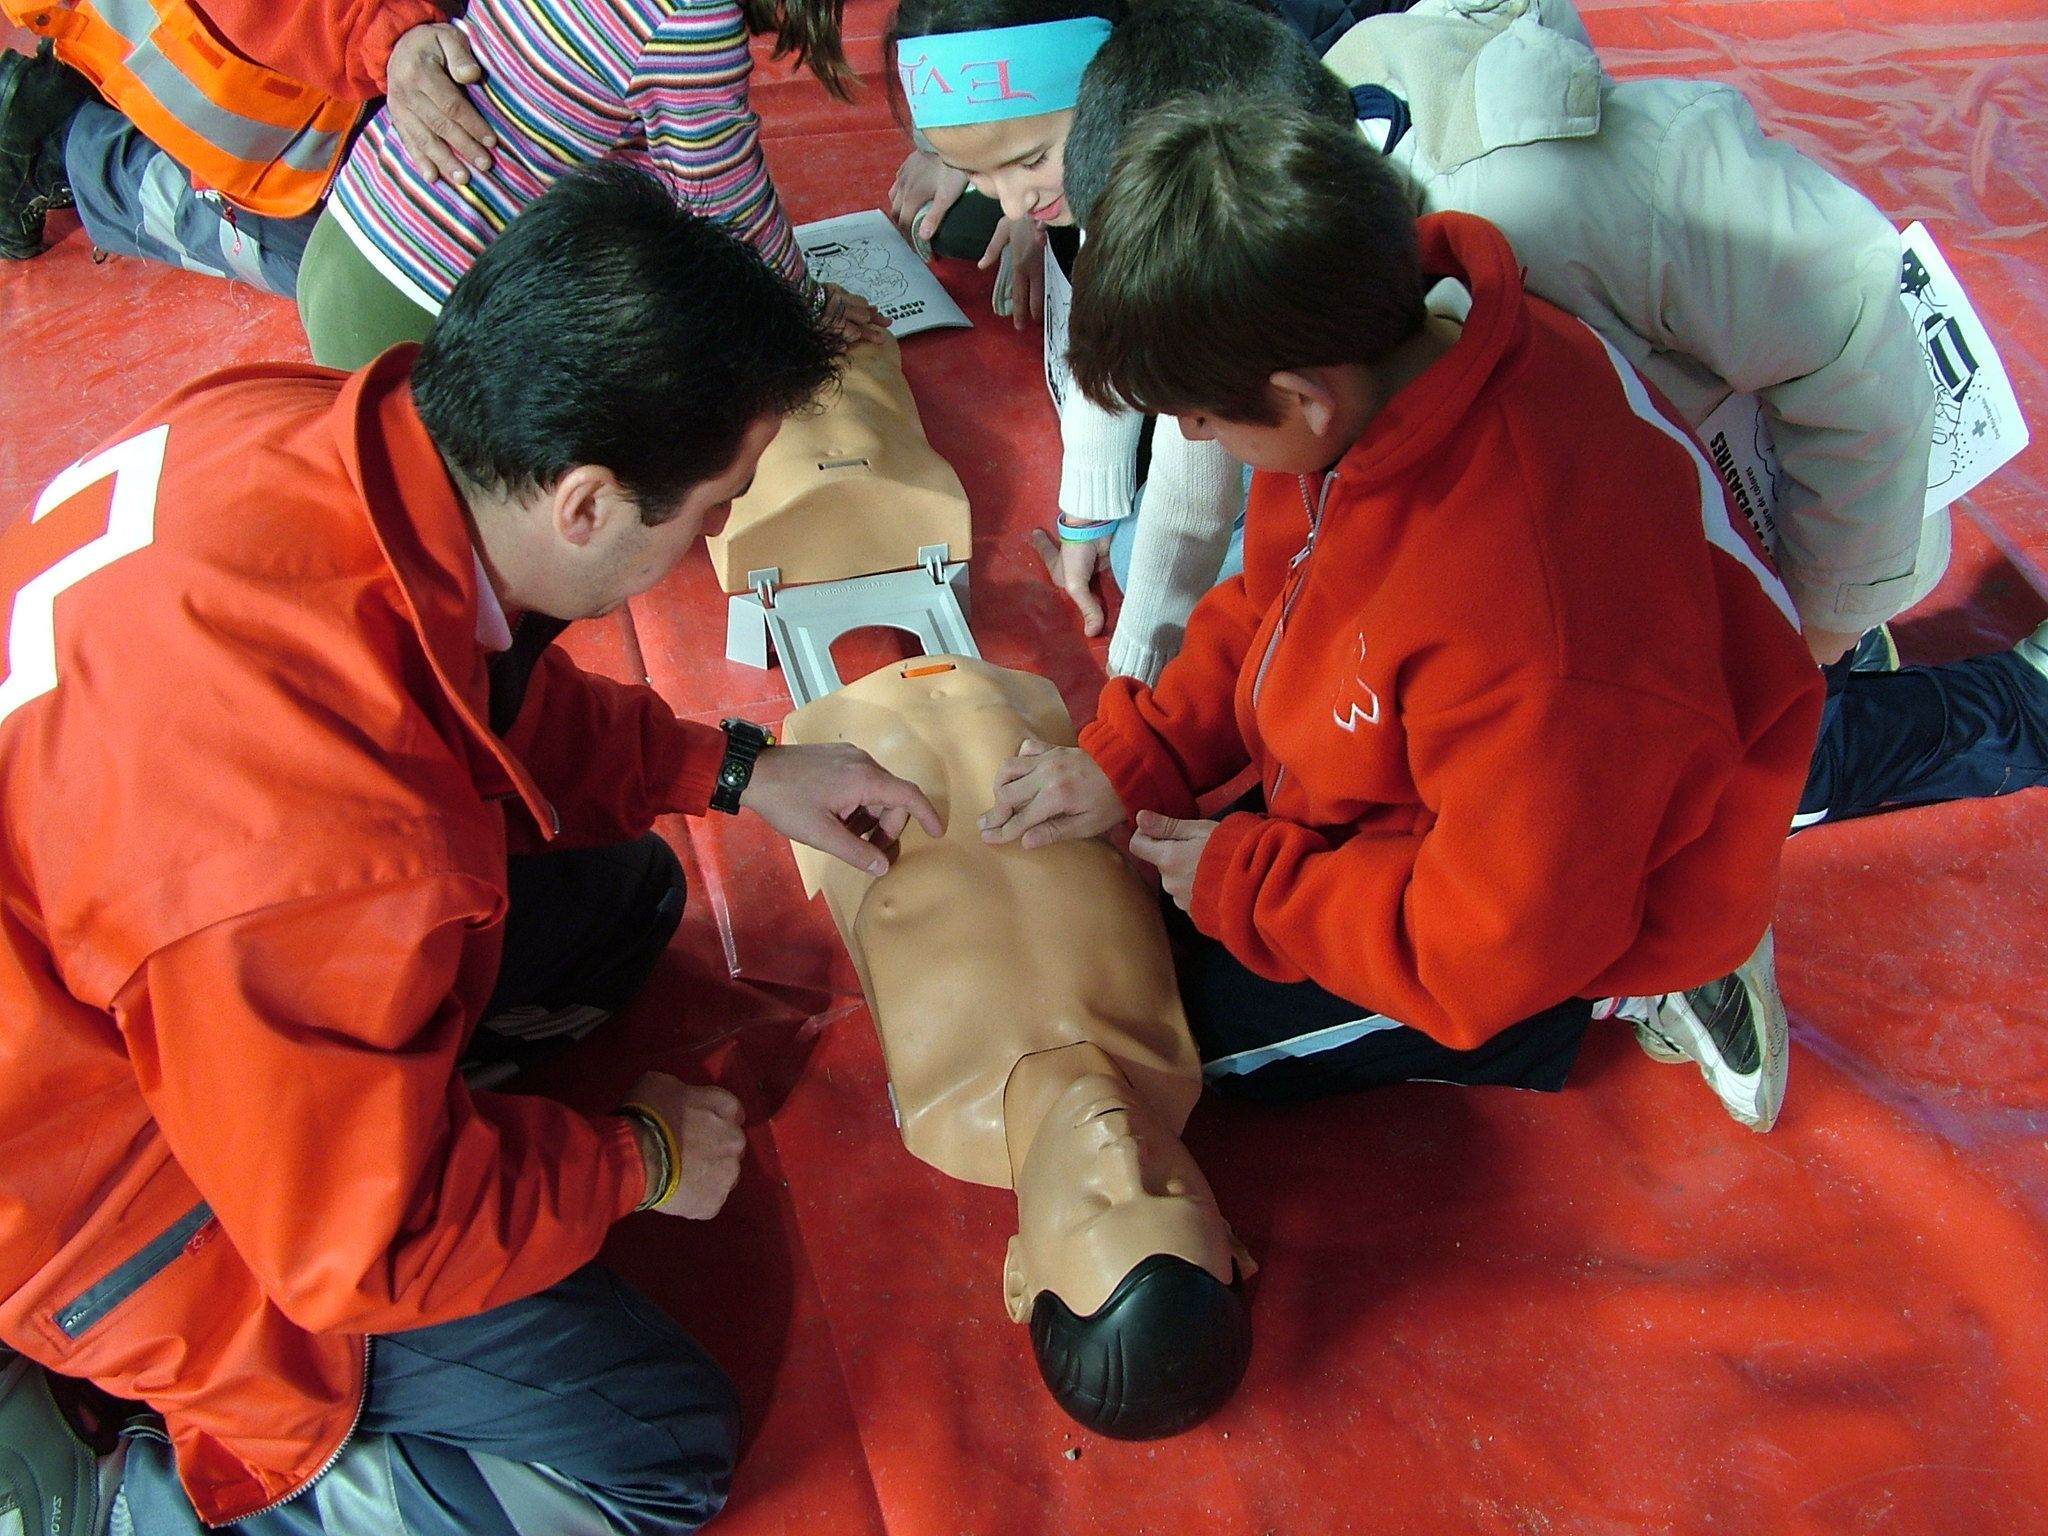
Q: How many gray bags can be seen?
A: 0